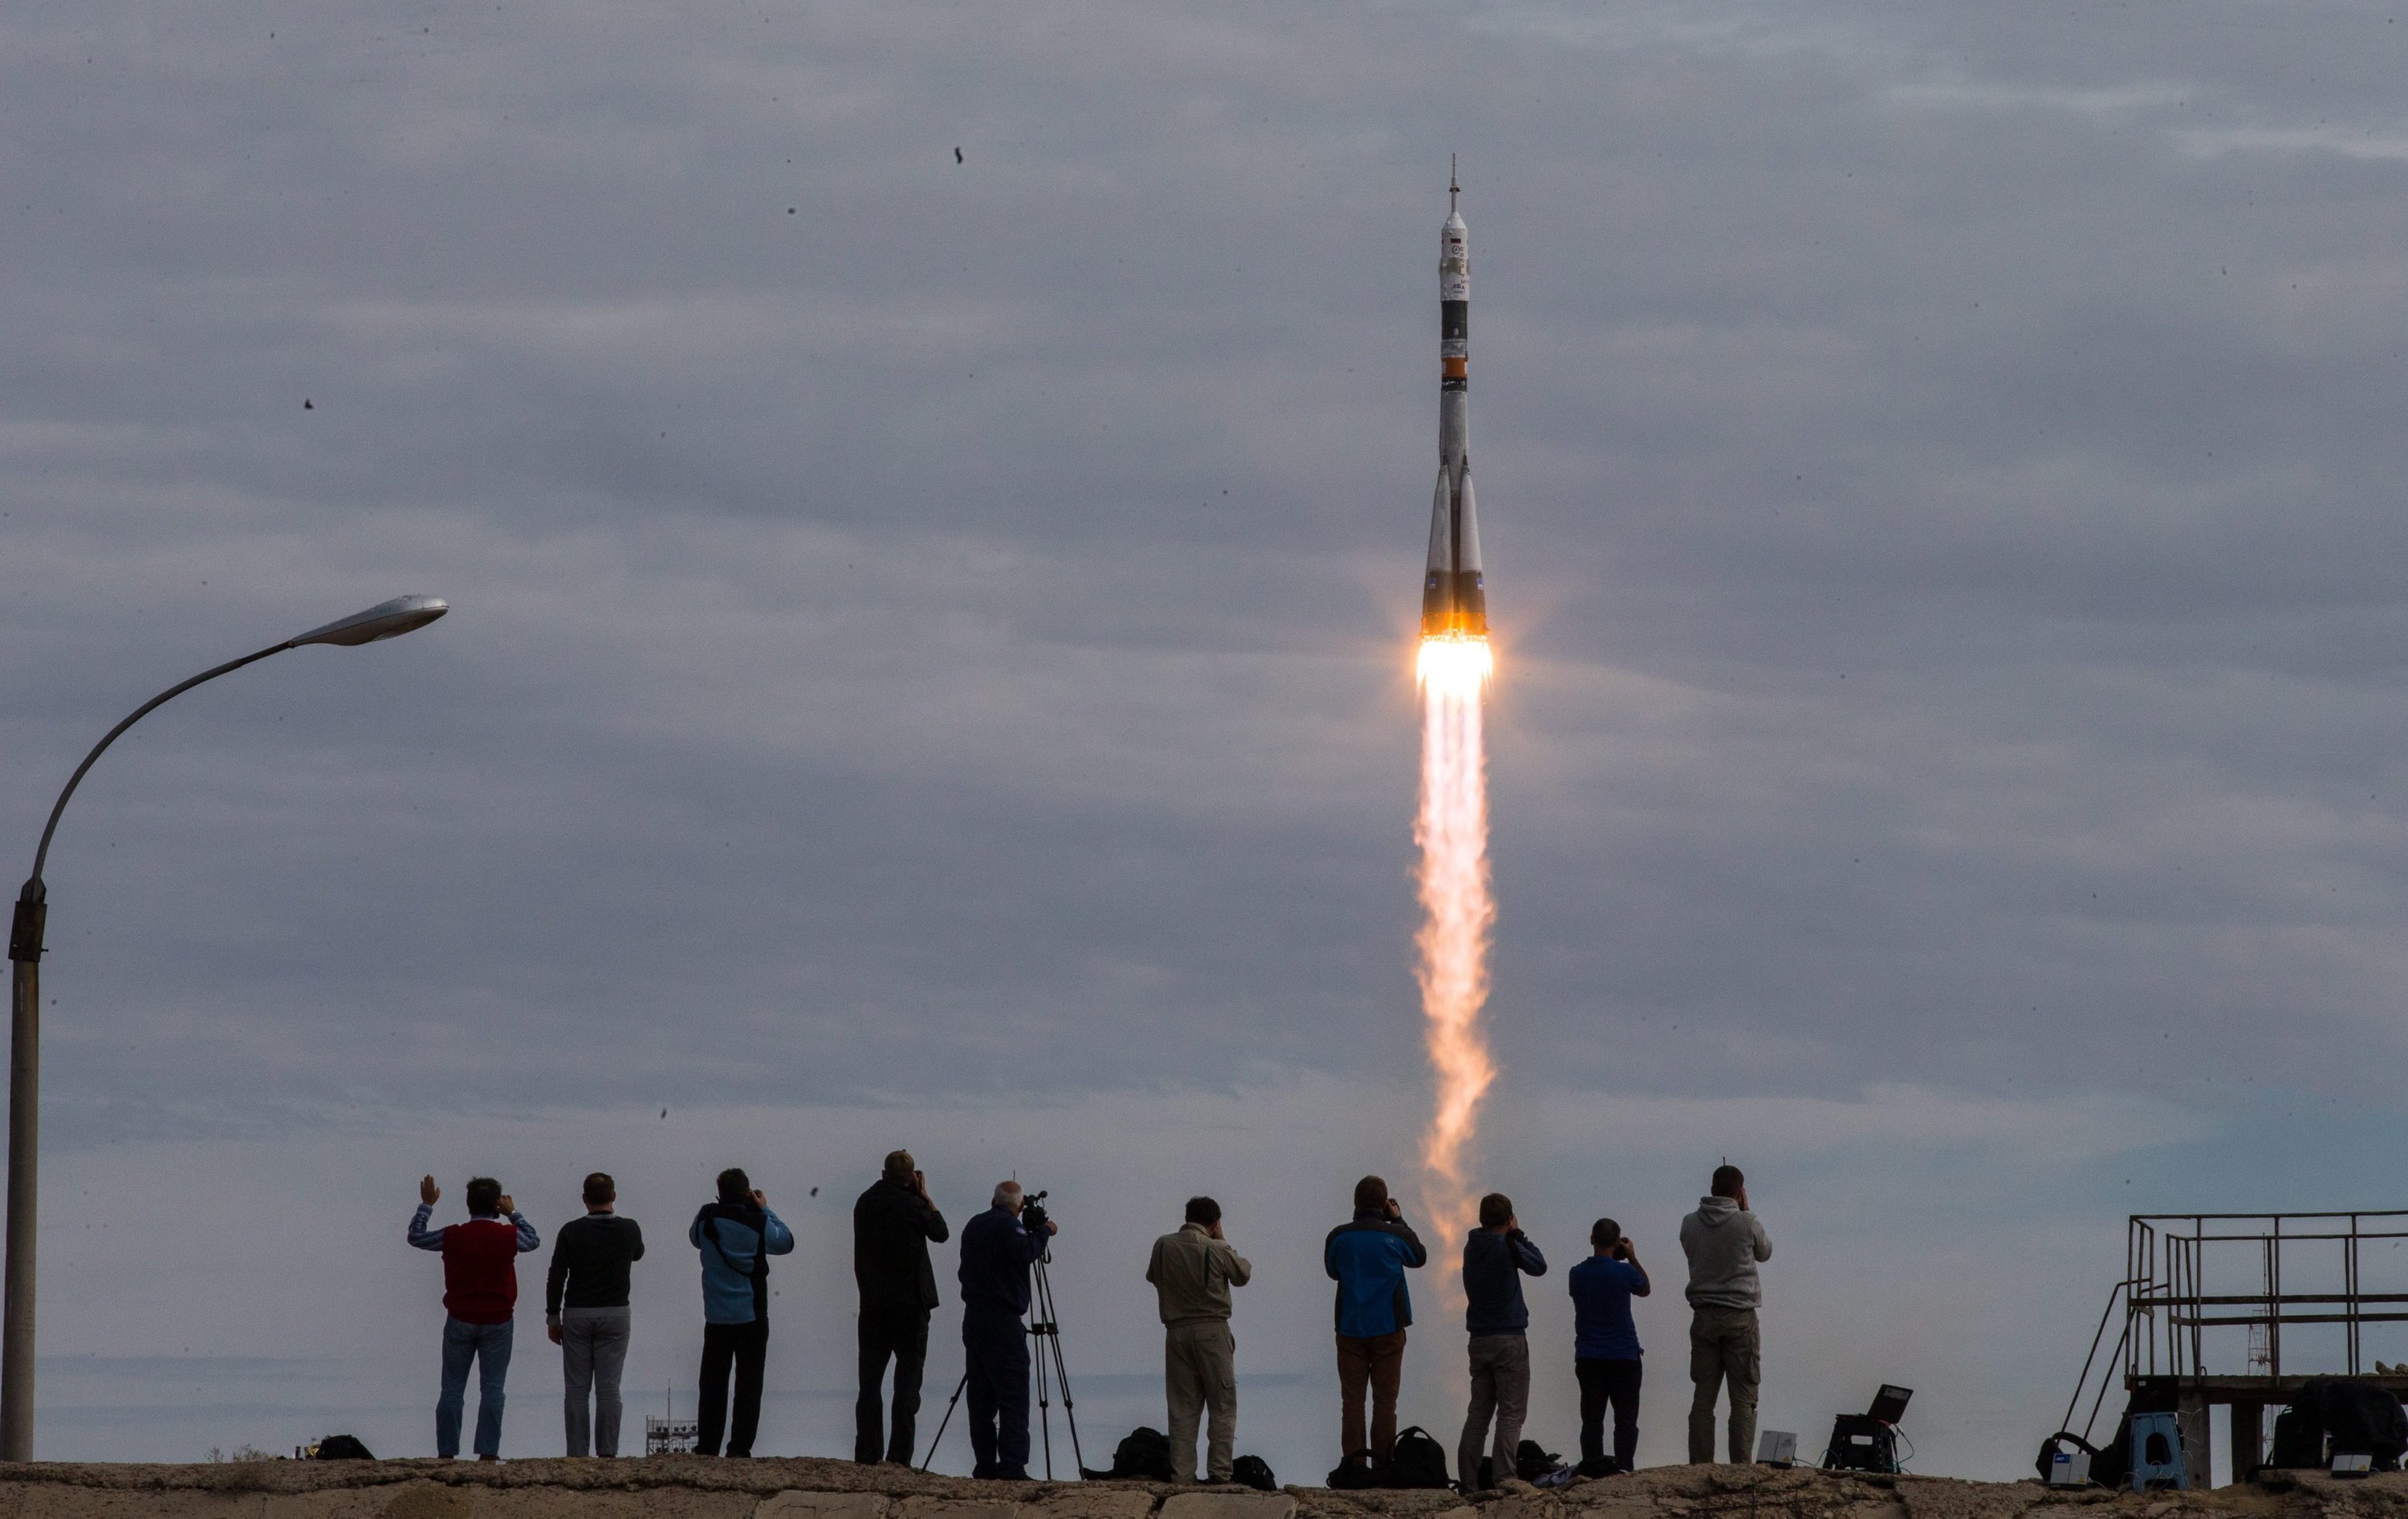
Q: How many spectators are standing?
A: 10